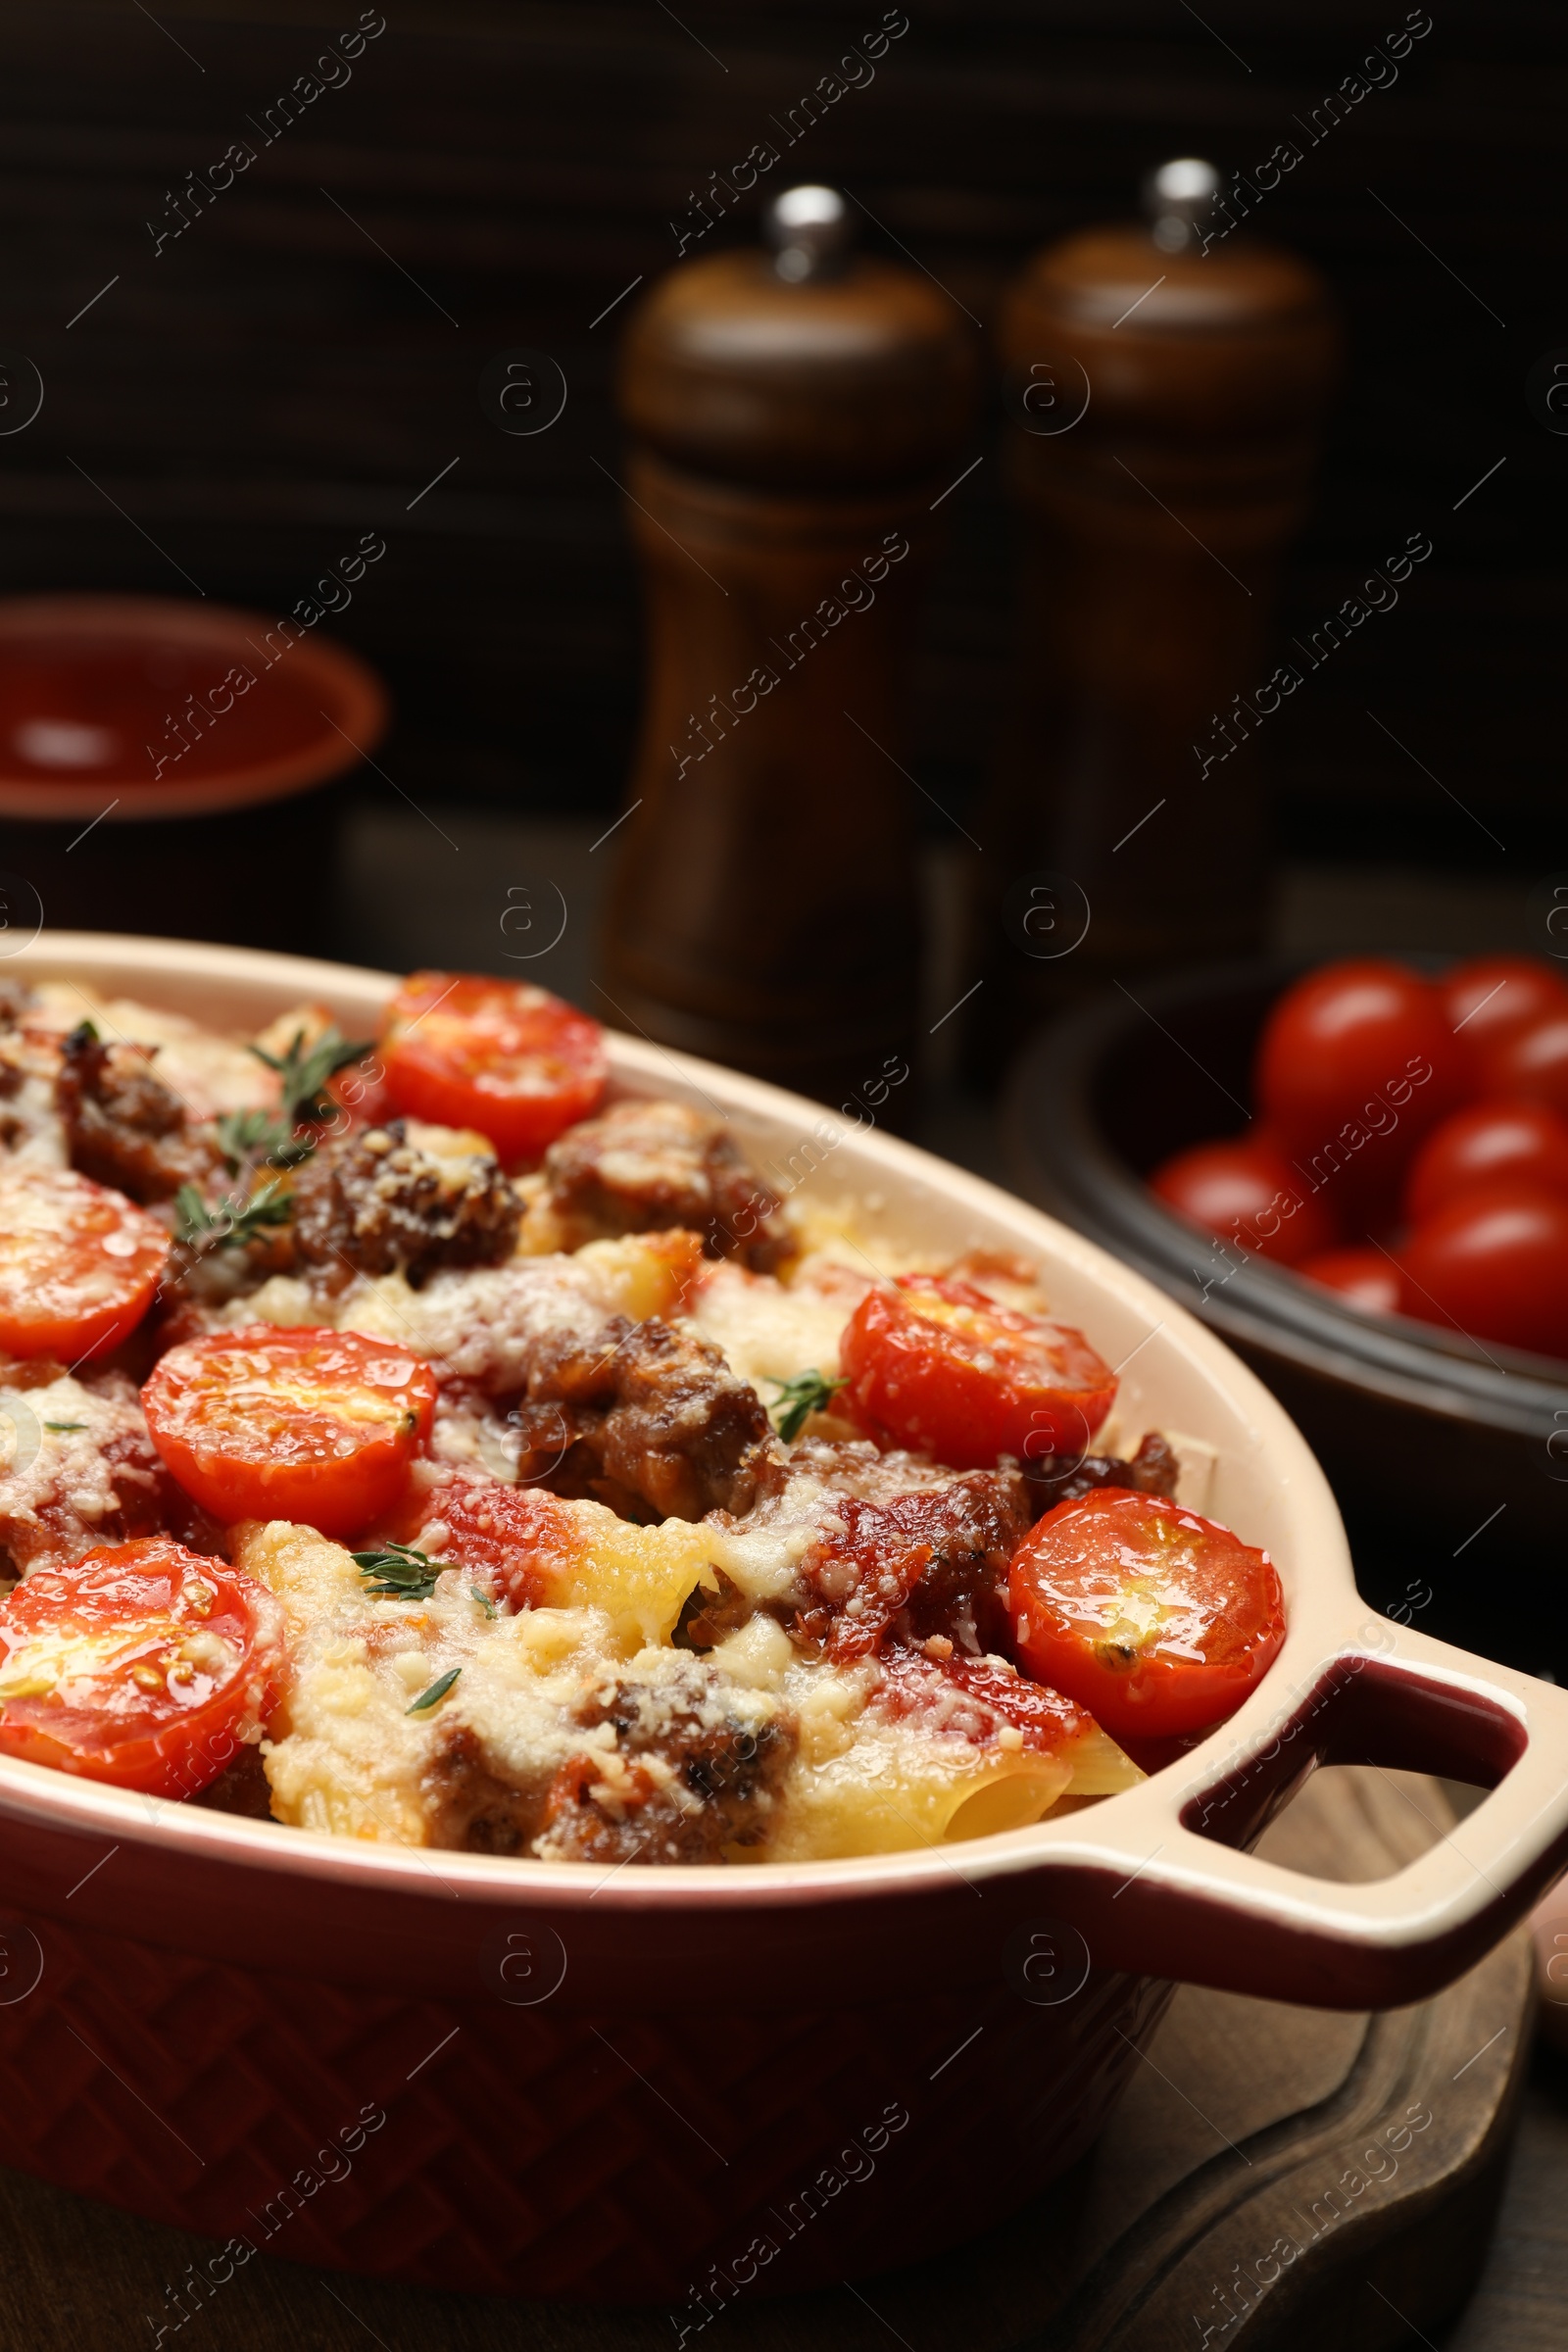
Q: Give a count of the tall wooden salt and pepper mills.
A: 2